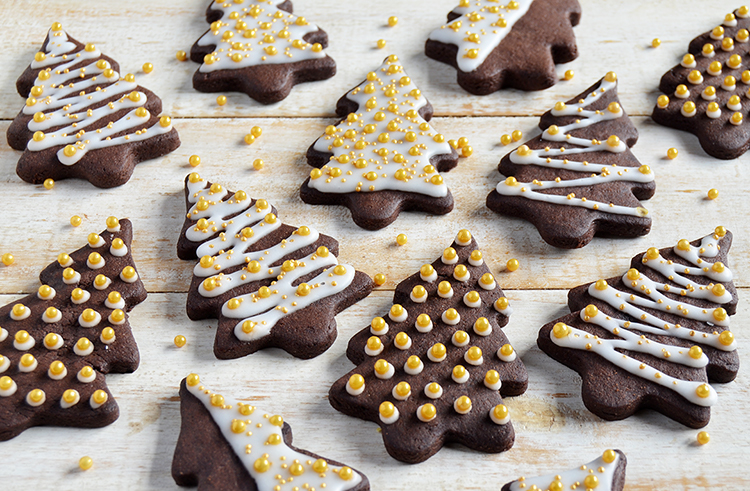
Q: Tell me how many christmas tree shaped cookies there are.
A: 12